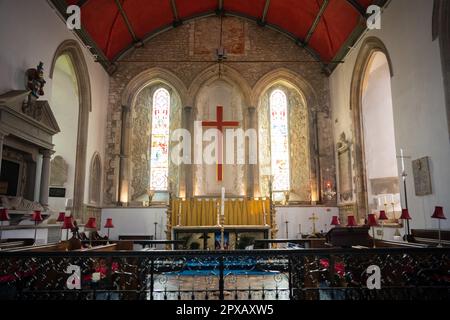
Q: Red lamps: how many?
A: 12